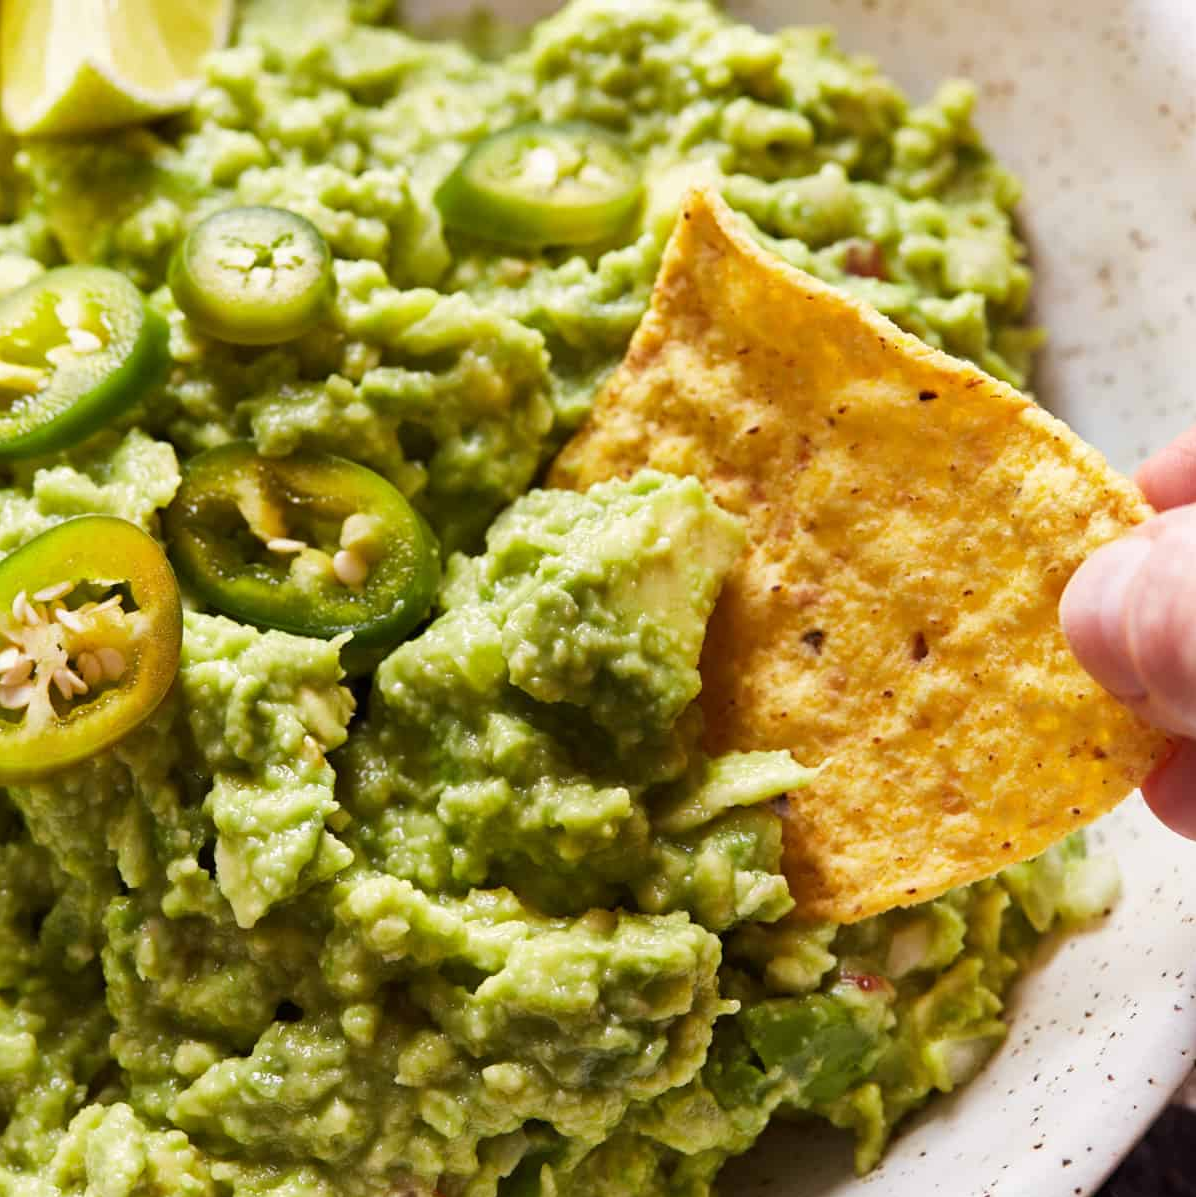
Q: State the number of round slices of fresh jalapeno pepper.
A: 5